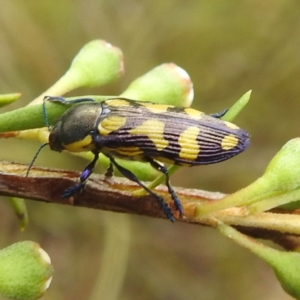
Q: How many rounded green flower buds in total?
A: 5